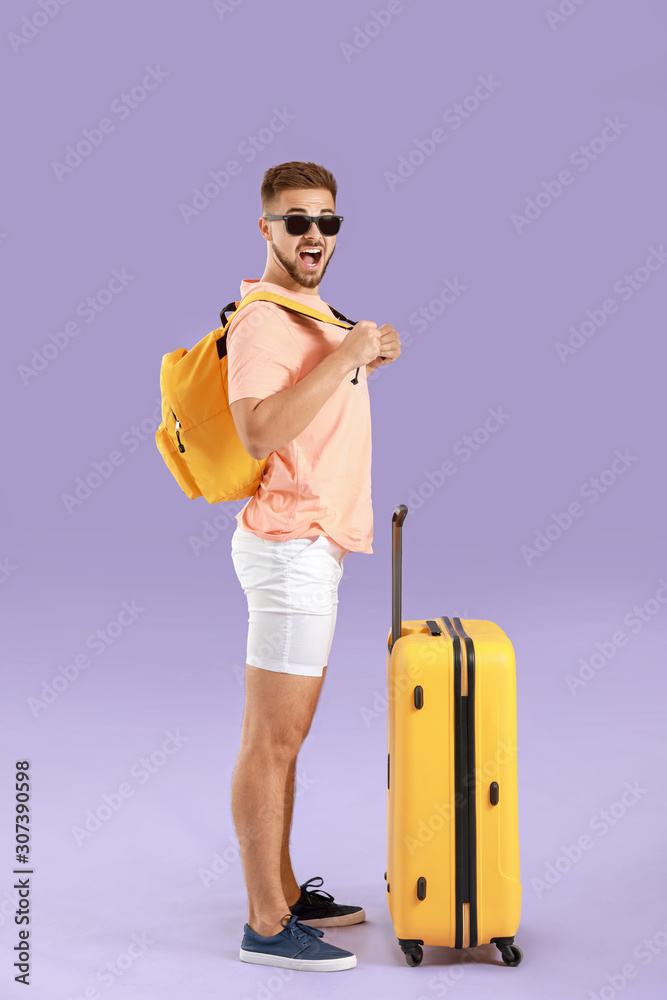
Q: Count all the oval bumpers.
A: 3